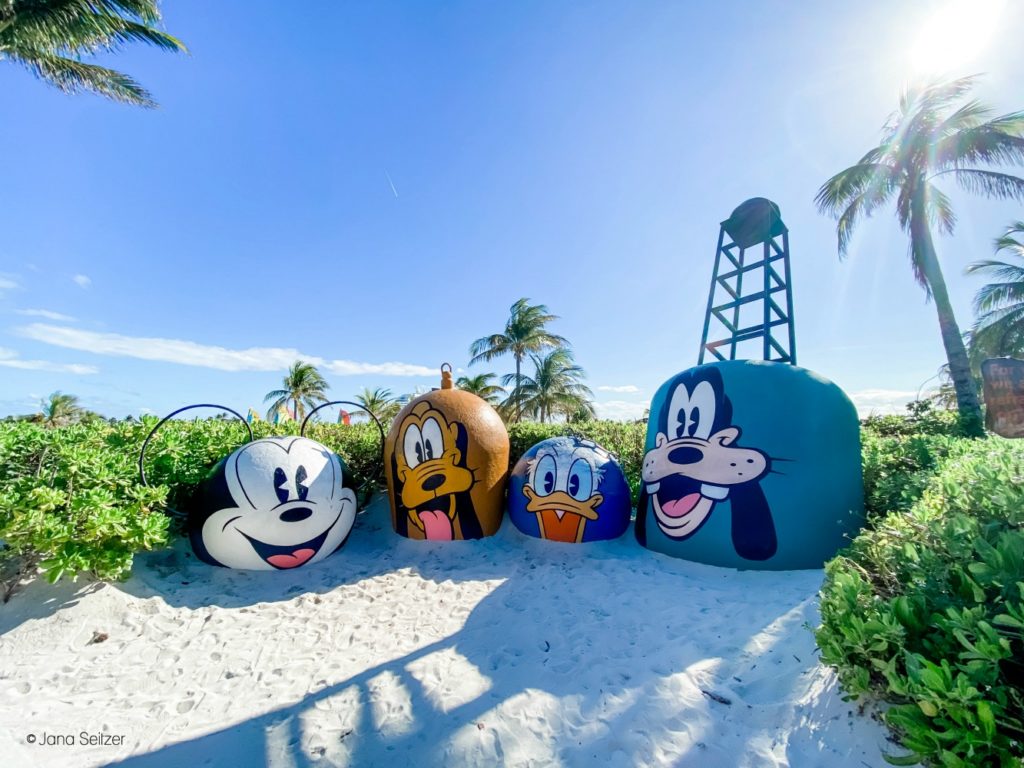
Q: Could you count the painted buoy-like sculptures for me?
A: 4